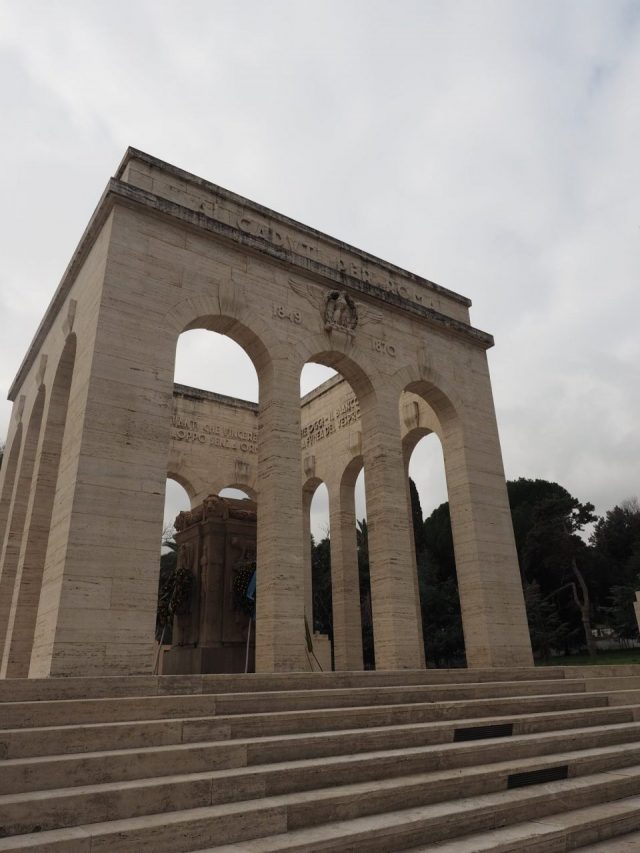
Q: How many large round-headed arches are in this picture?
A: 11